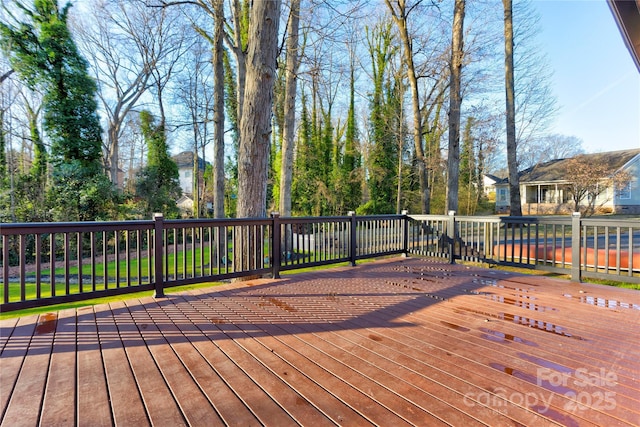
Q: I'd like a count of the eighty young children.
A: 0